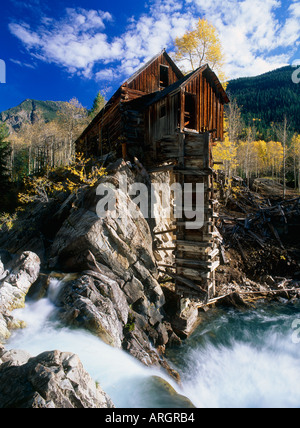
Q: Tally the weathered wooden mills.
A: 1